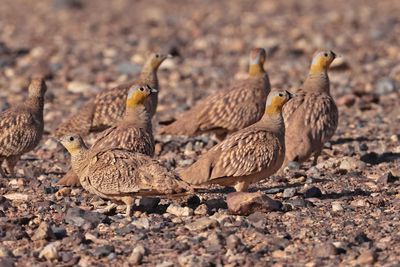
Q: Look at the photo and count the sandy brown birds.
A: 7